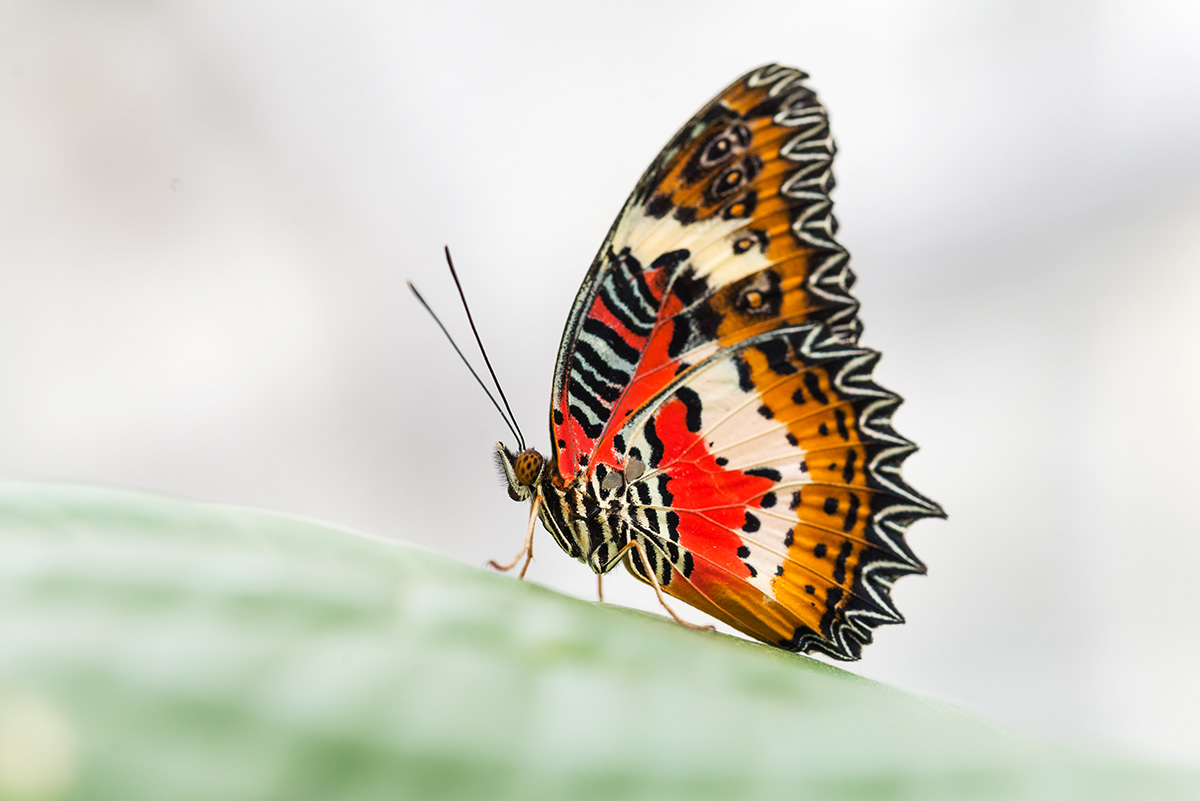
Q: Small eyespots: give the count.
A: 5